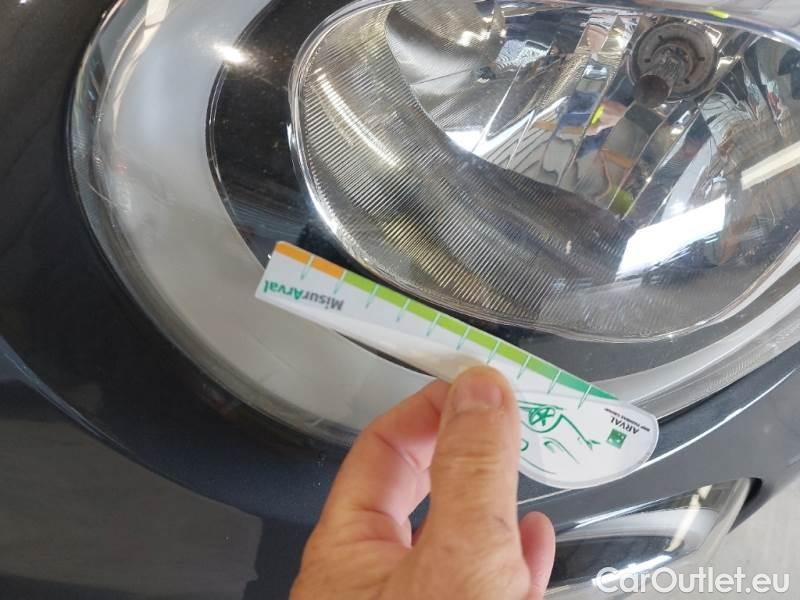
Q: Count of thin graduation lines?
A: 10